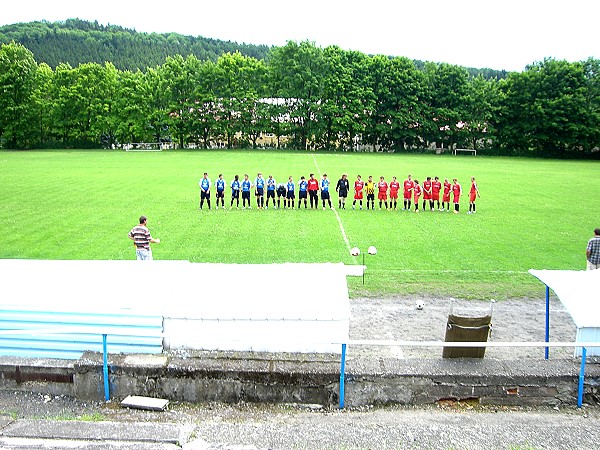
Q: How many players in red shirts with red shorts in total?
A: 10